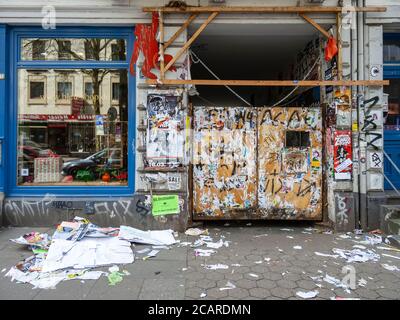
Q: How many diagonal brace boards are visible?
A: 3